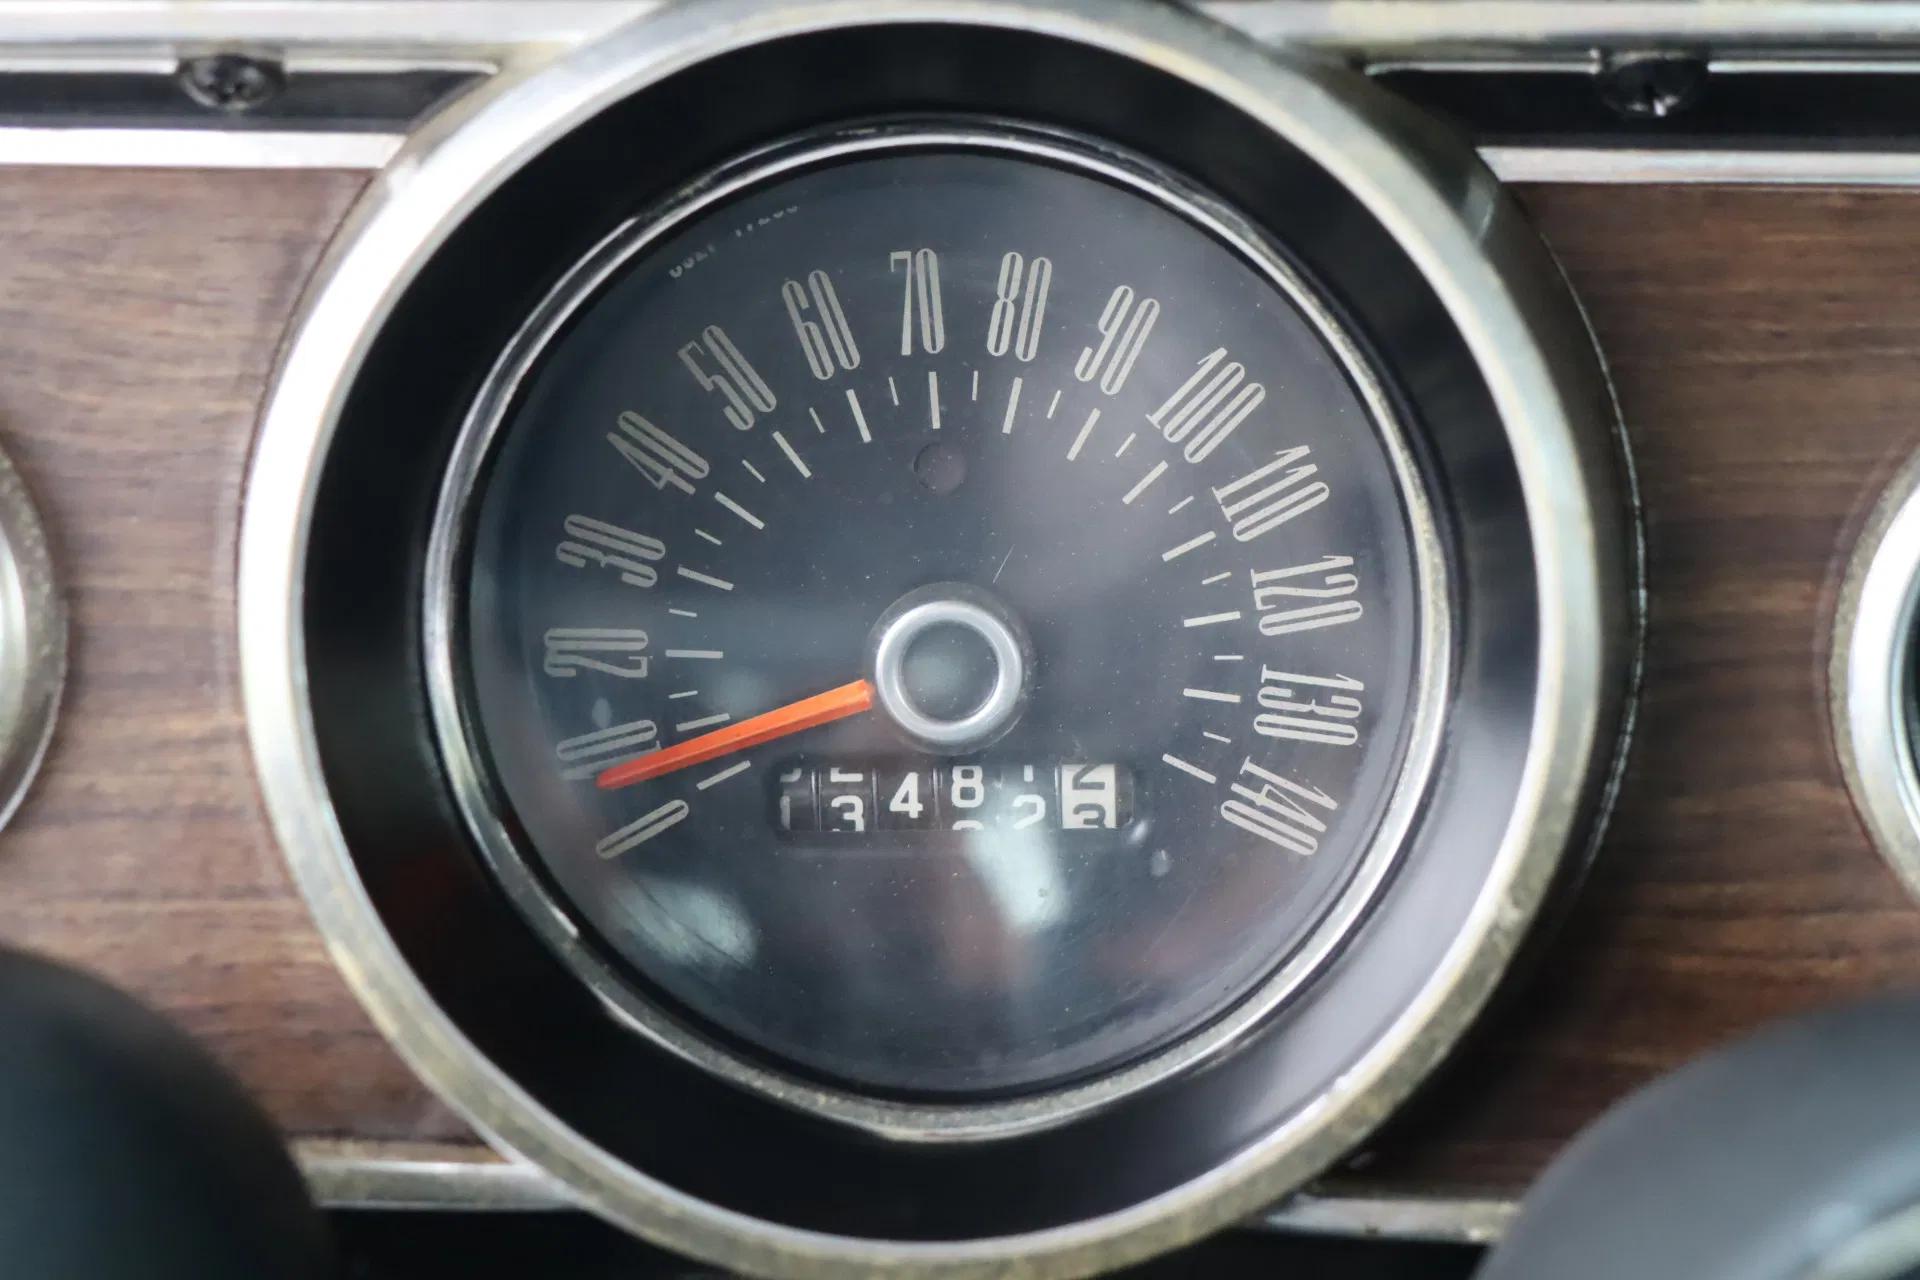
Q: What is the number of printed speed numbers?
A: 15